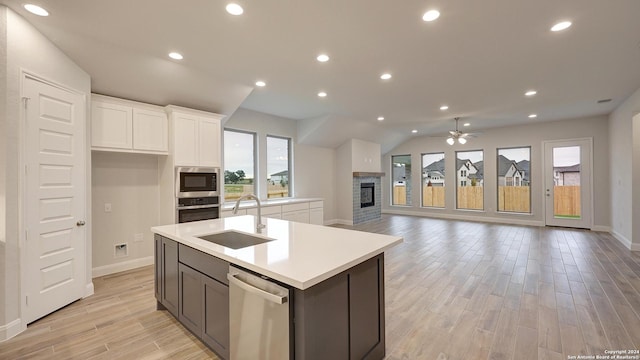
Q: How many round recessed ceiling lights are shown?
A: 15